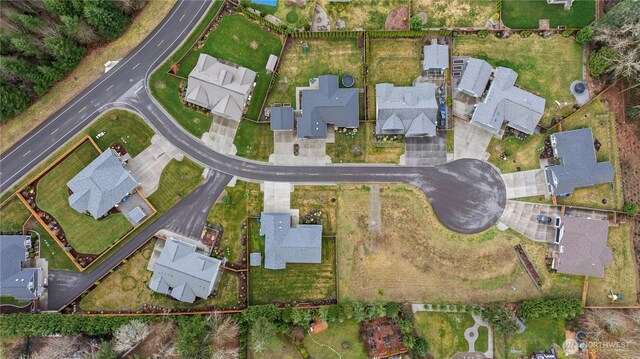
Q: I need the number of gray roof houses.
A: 9